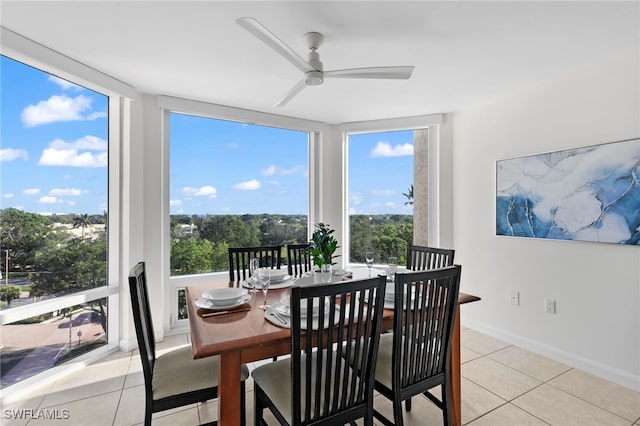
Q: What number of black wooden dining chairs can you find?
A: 6